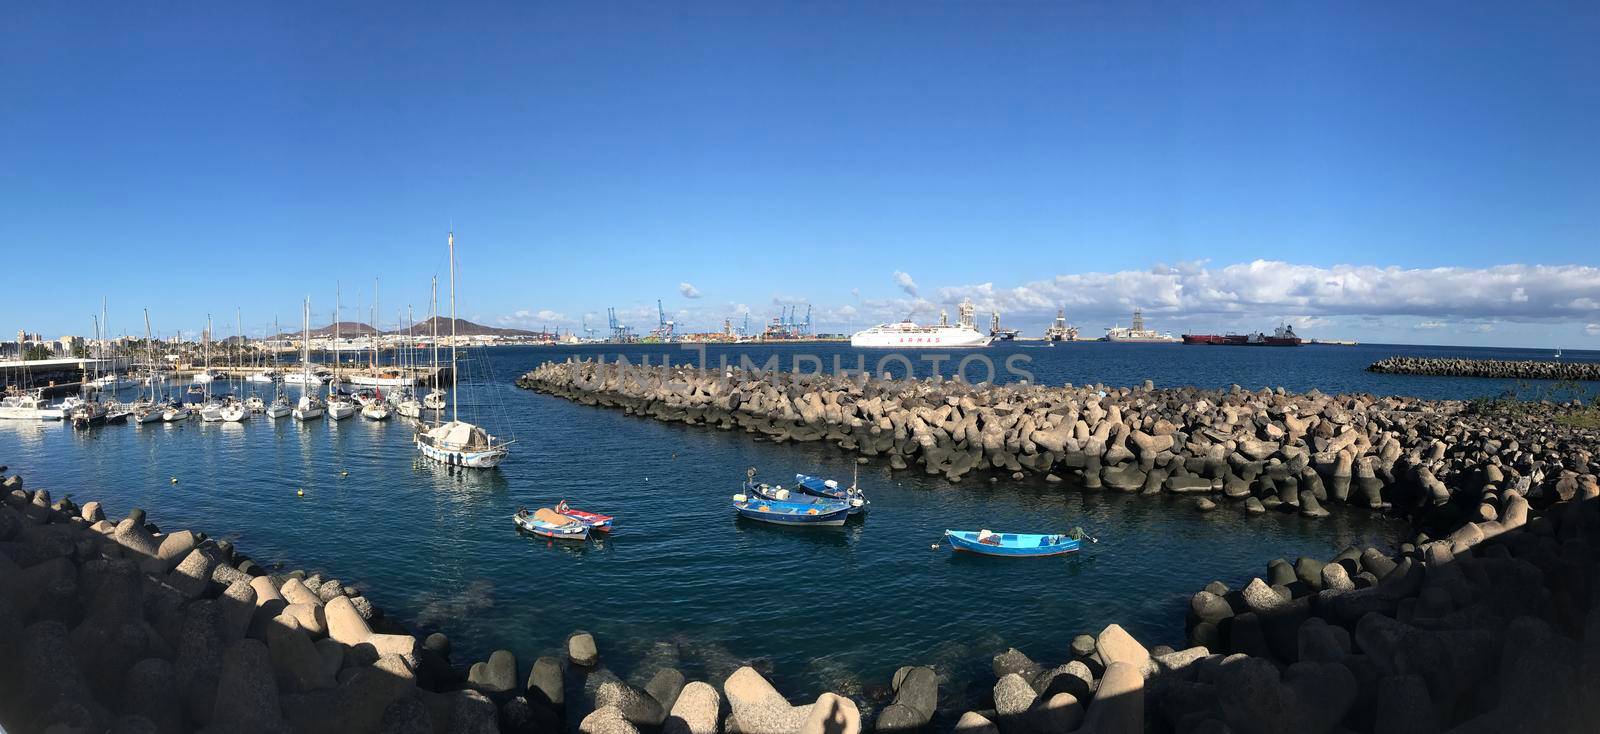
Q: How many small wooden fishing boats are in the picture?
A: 6